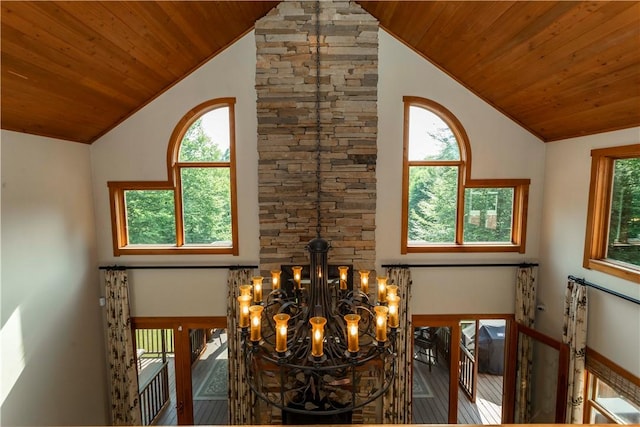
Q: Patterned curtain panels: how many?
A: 5